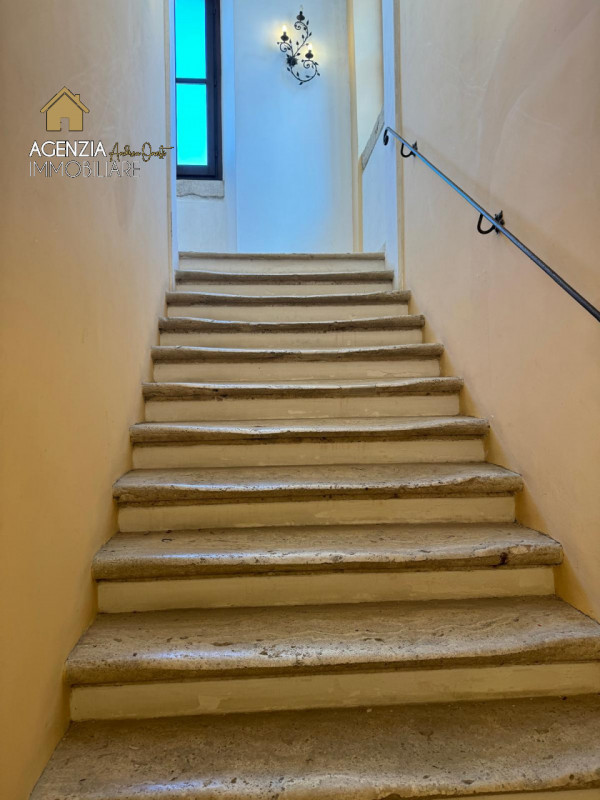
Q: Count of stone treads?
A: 11